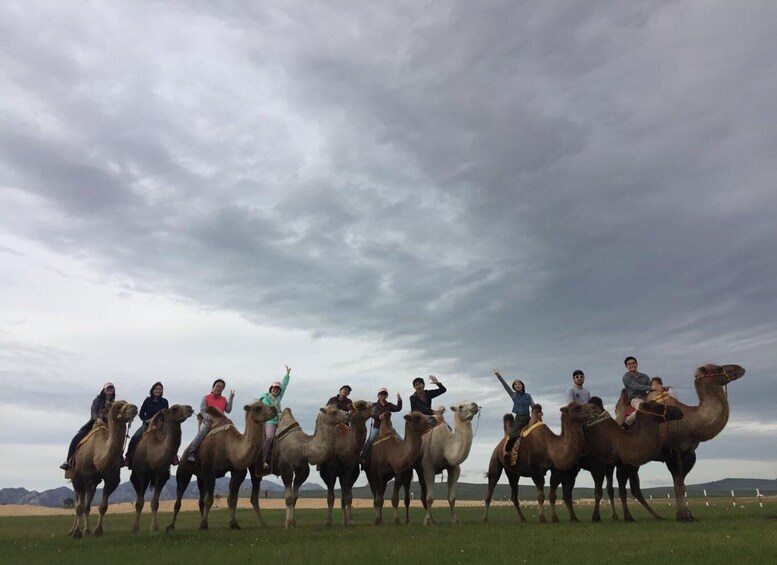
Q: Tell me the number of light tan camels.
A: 2